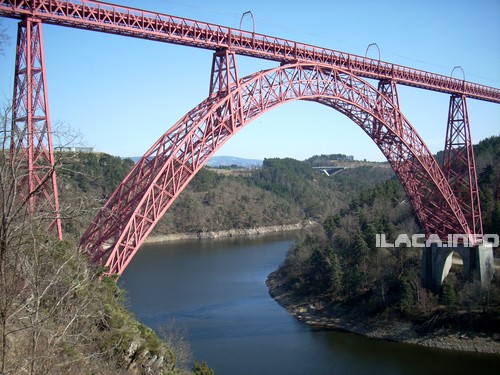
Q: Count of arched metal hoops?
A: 3